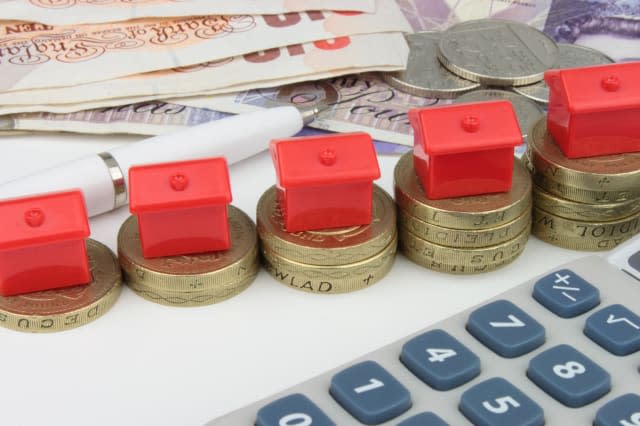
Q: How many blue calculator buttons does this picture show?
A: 10